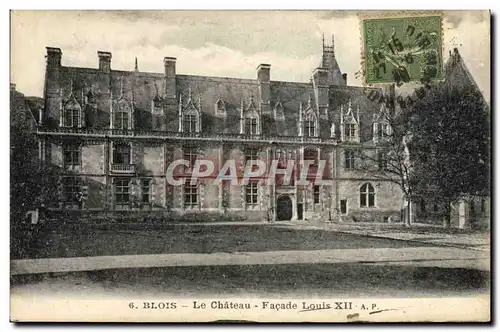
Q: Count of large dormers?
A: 7